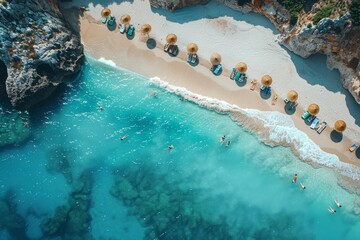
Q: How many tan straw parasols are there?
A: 11